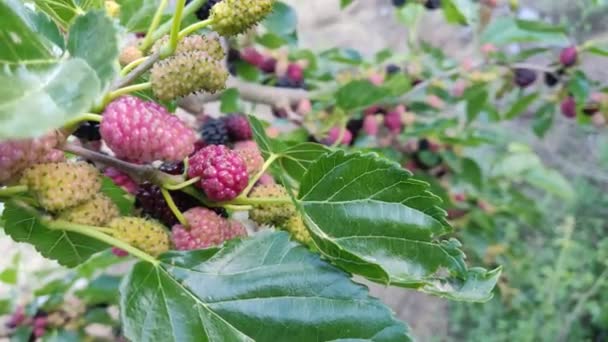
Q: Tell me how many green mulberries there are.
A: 8